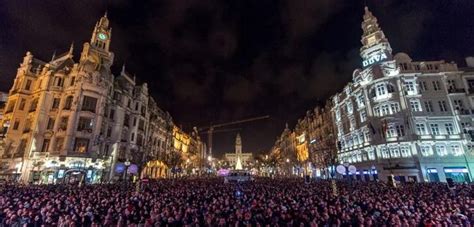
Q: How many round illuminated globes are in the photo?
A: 4